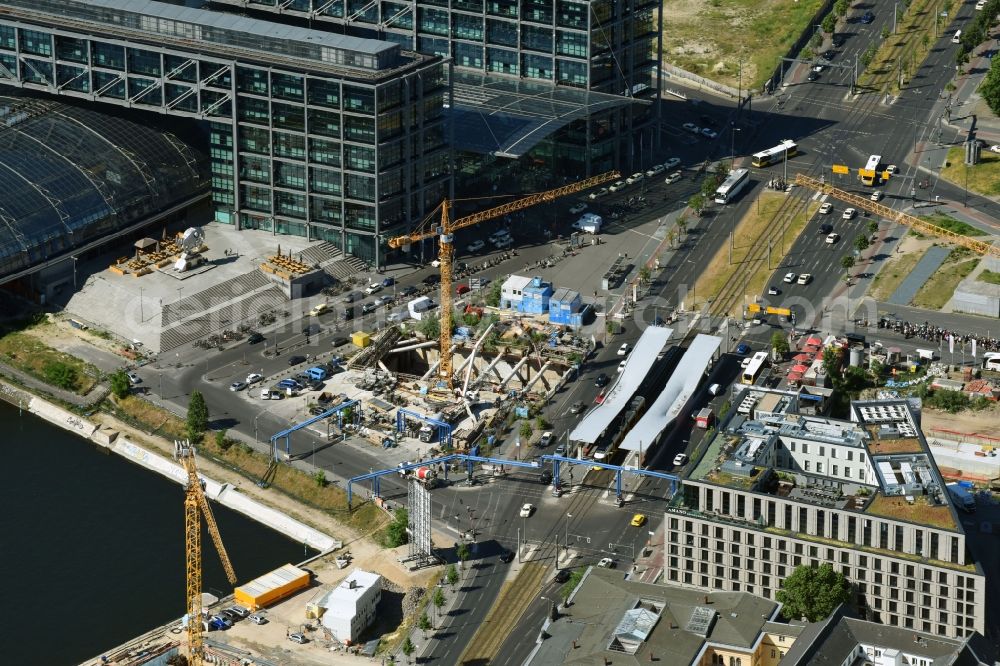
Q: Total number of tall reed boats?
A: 0